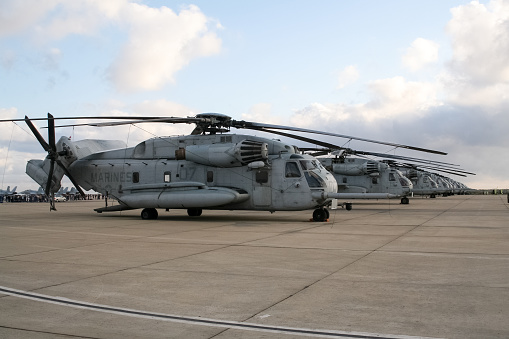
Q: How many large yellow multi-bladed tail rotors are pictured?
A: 0